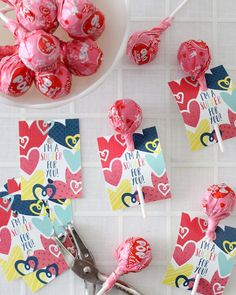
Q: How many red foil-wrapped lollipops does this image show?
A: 11